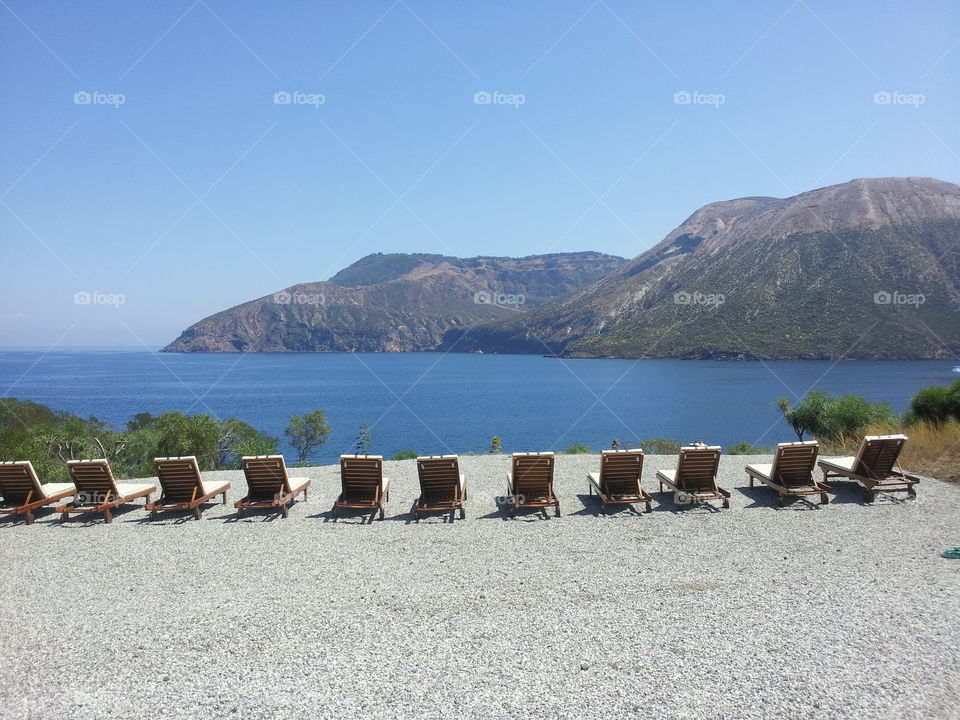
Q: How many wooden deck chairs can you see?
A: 11